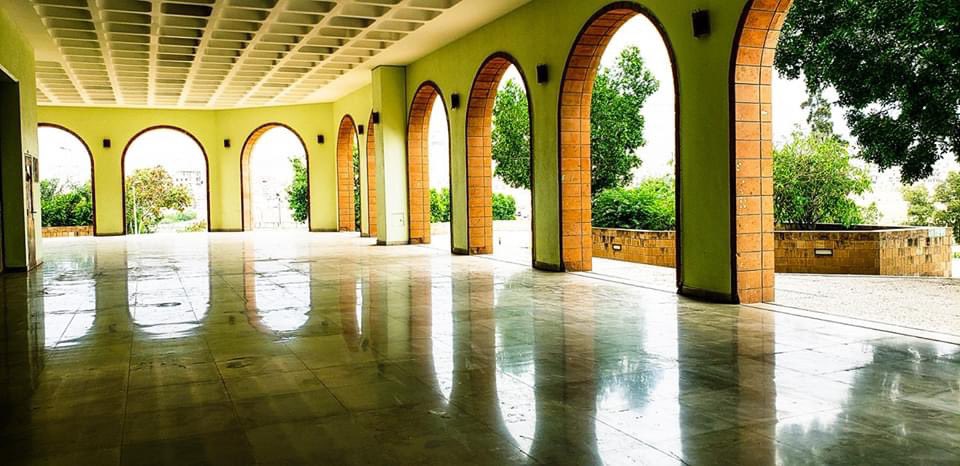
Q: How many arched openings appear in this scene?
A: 9